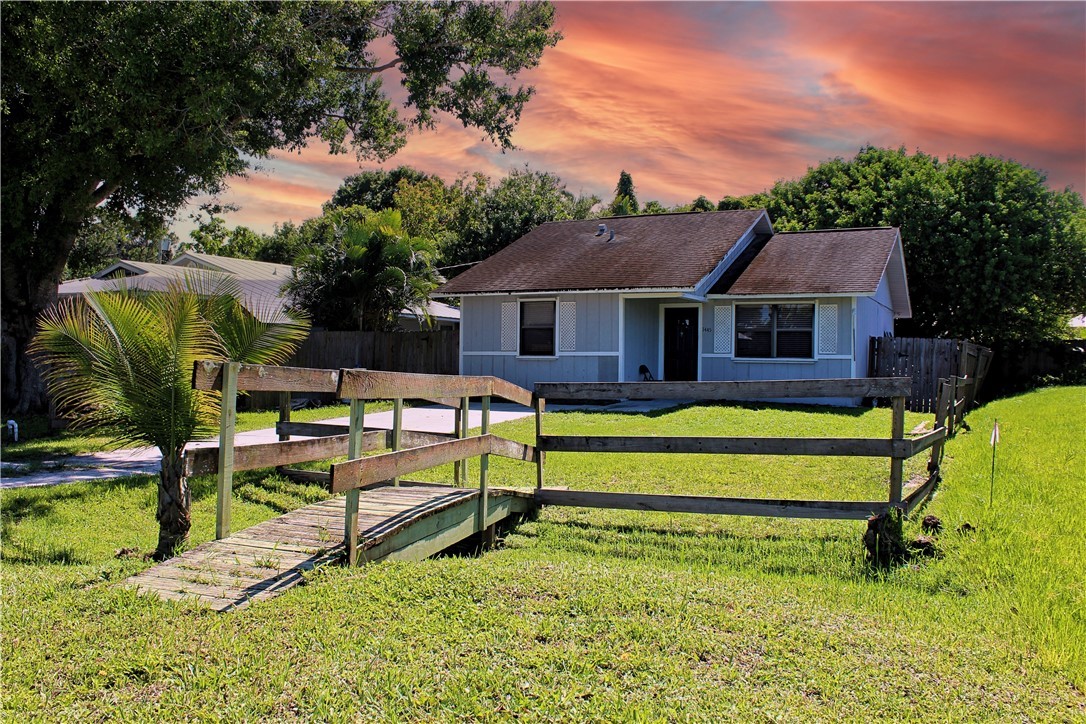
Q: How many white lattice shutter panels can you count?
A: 4